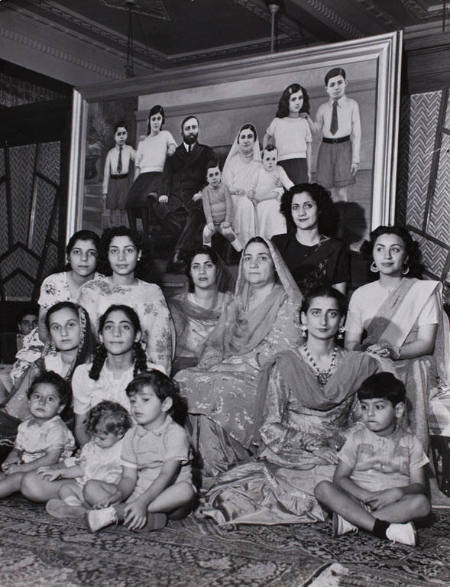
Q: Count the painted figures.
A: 8